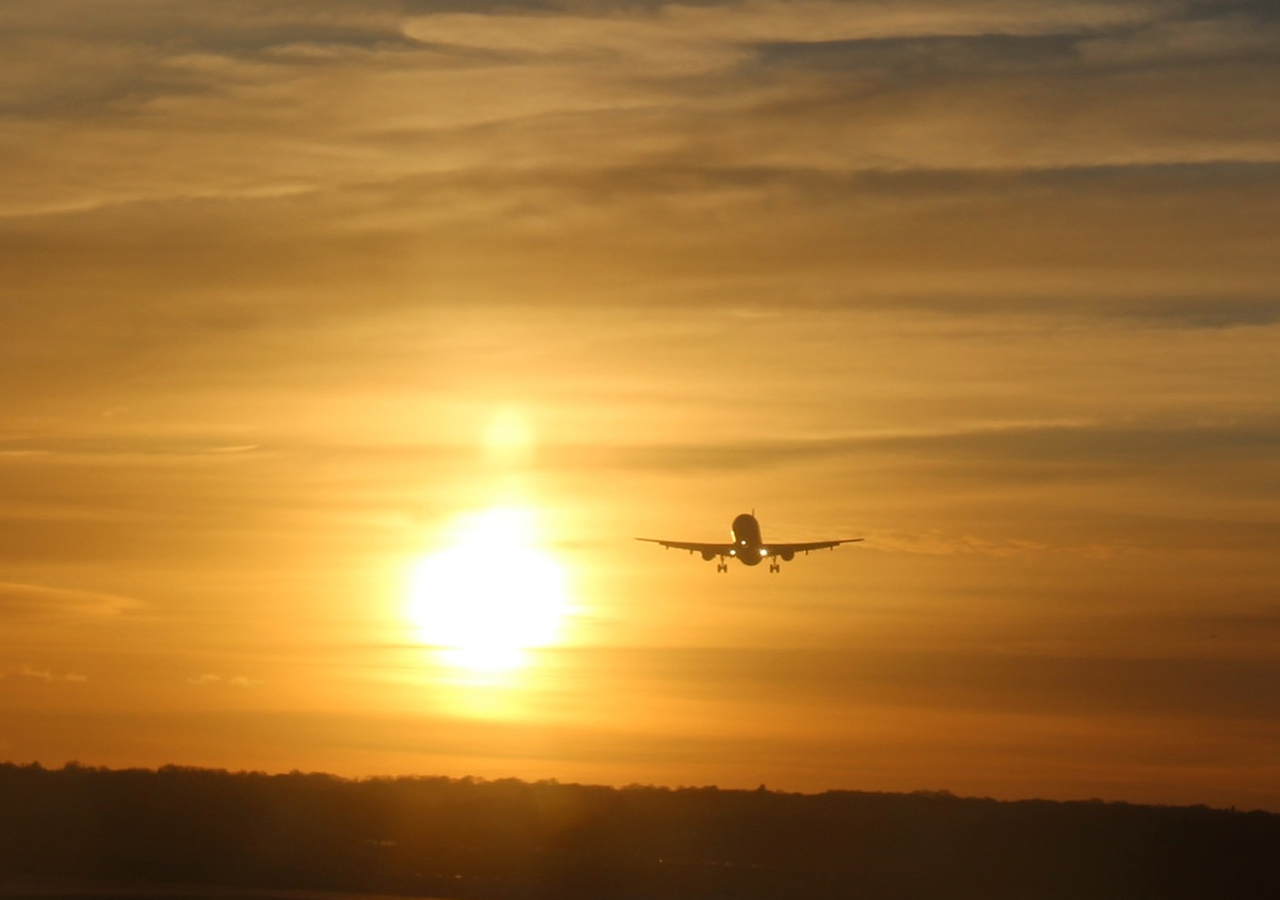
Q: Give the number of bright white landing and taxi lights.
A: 3